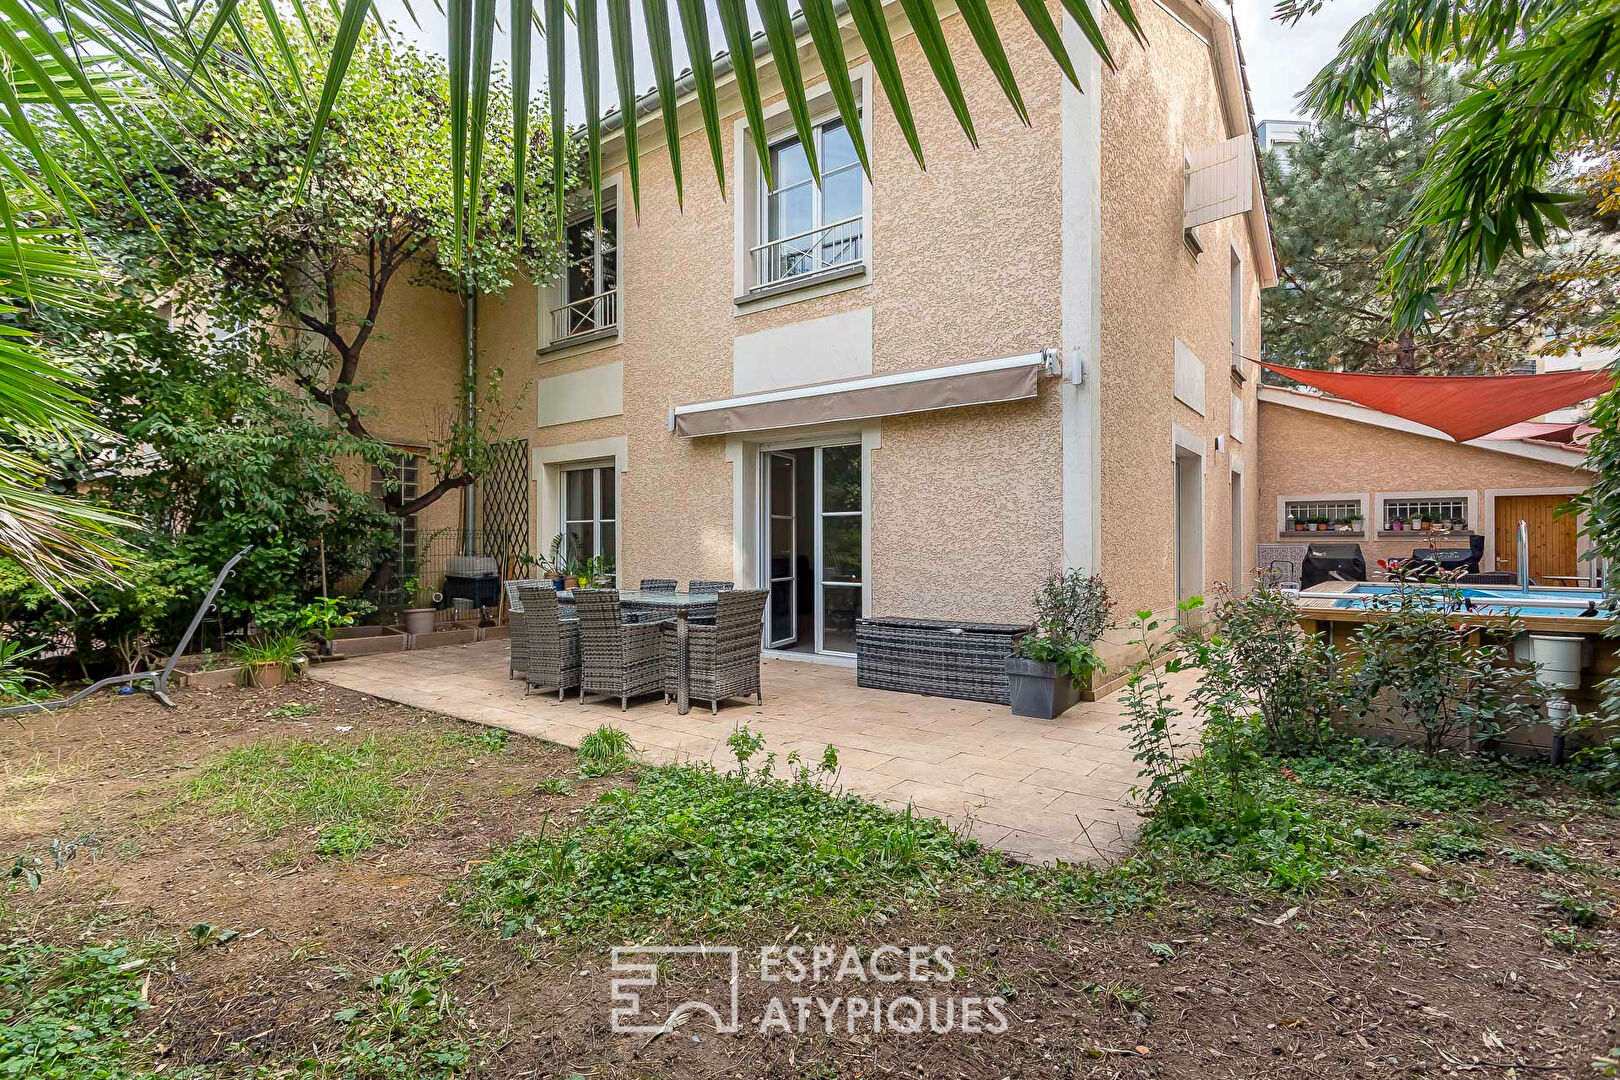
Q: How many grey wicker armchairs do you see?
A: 6